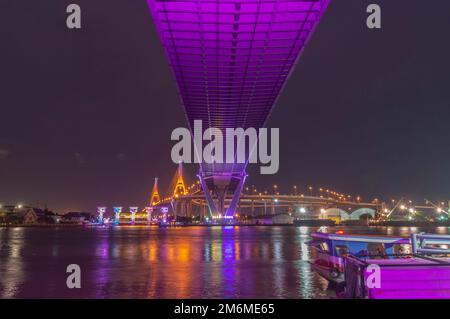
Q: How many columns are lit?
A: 5